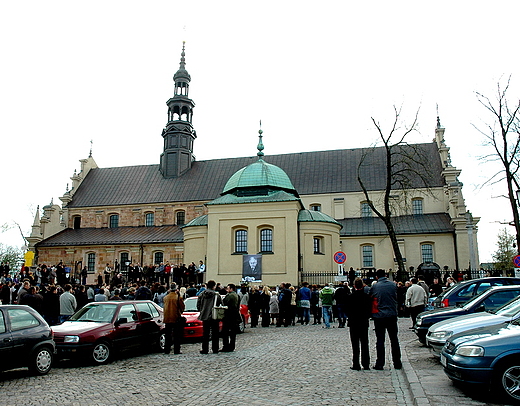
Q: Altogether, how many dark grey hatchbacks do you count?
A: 1